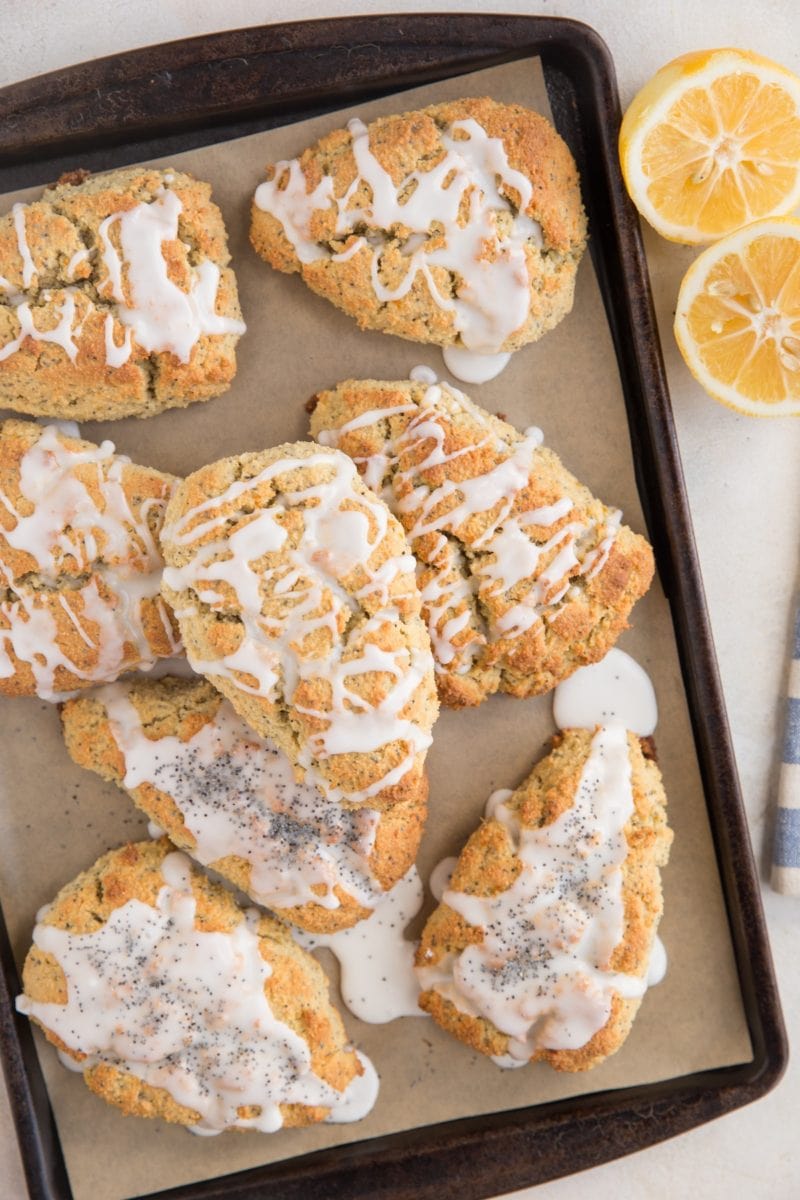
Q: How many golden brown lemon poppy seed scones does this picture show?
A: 8